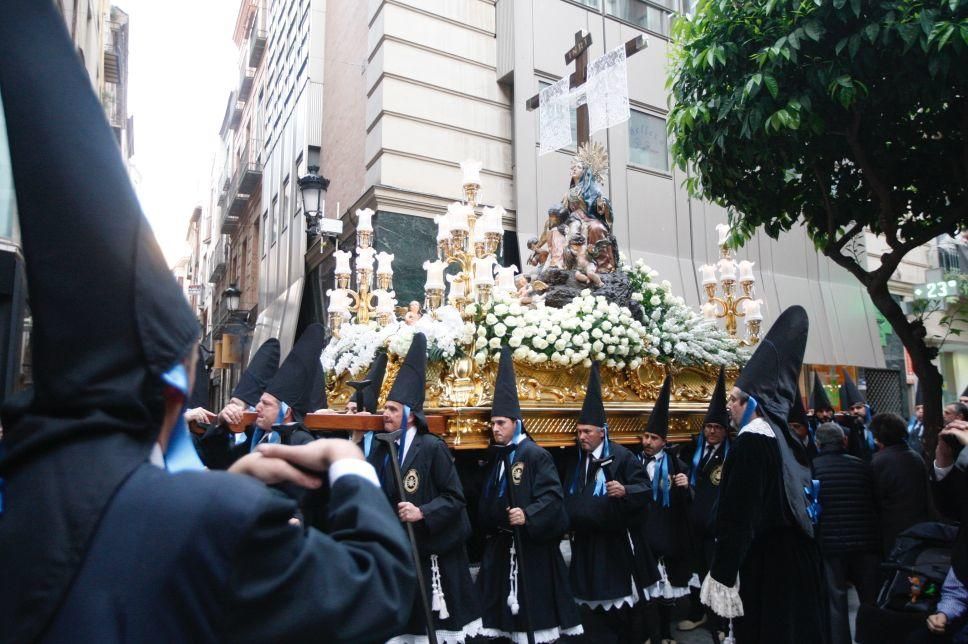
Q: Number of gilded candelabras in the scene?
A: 3